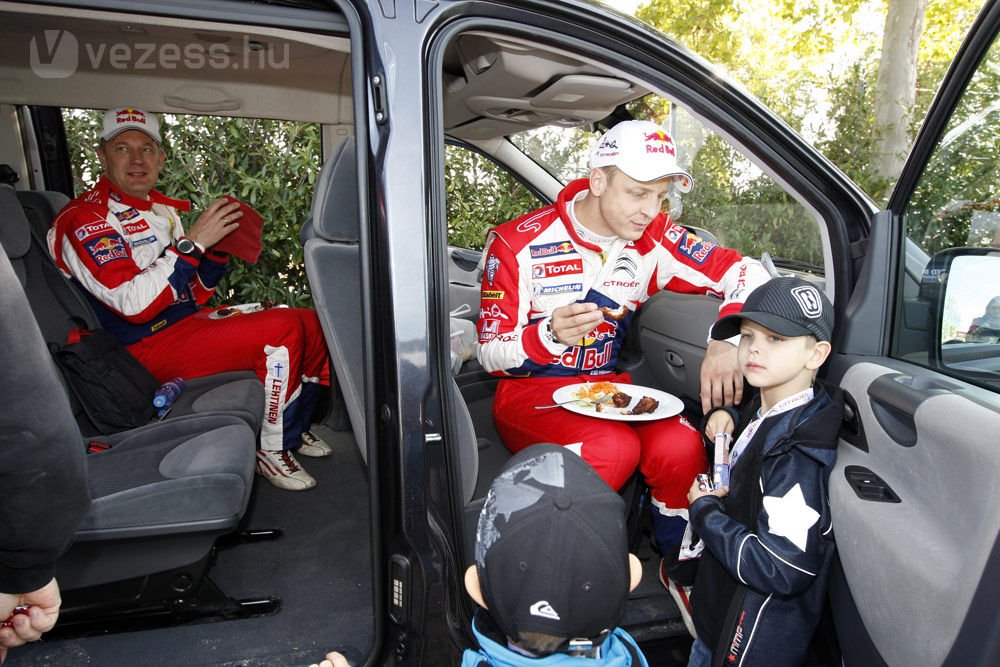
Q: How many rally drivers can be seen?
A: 2